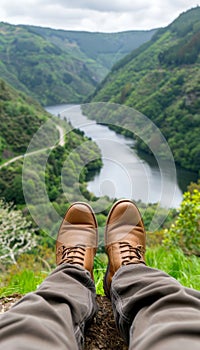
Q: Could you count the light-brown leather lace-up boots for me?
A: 2